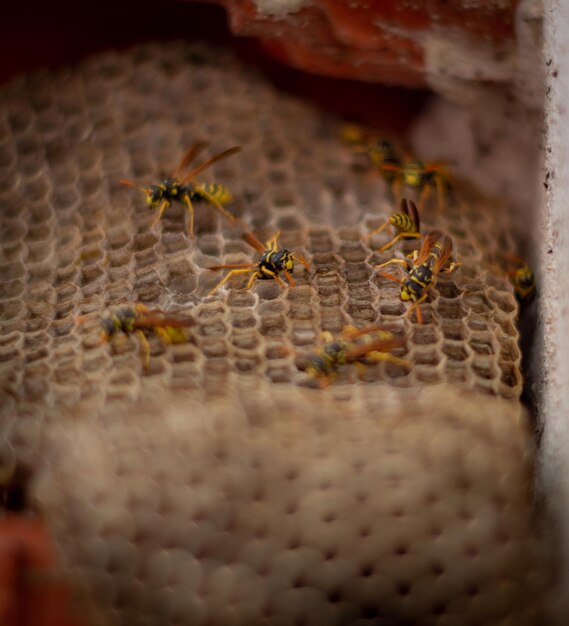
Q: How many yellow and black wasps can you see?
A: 9